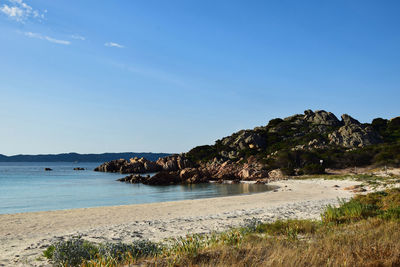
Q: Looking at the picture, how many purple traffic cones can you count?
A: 0